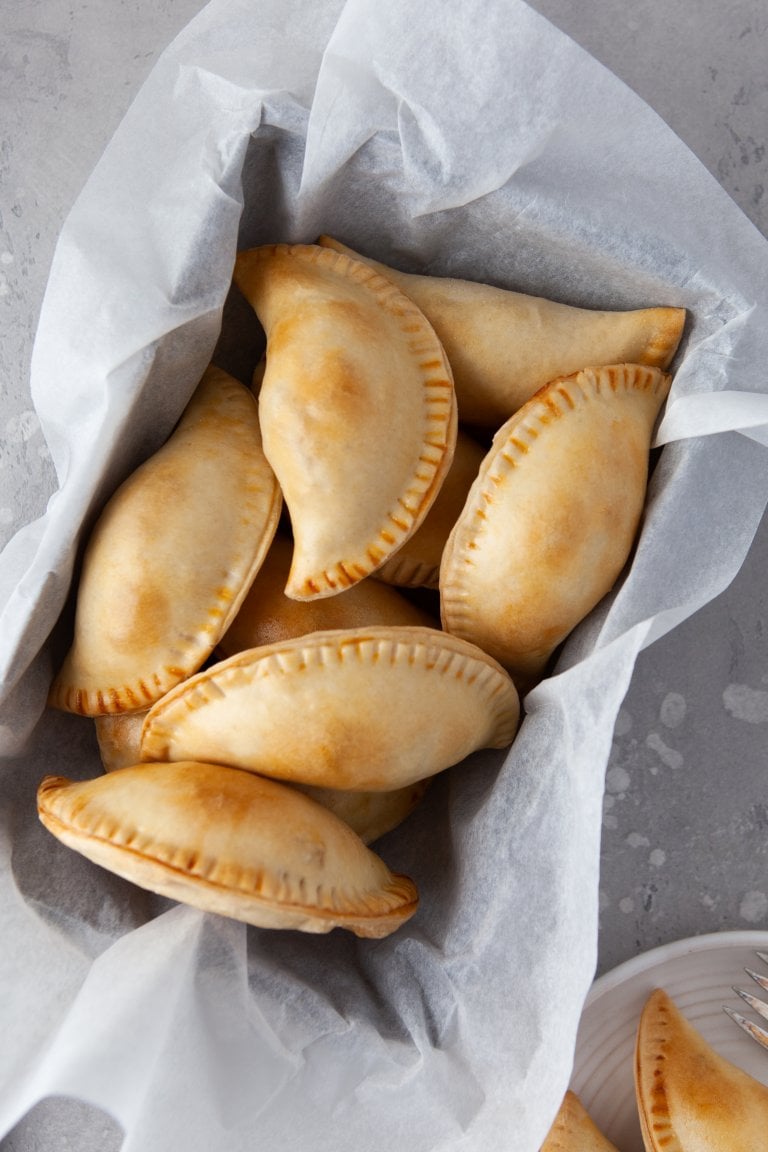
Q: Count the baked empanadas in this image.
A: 11